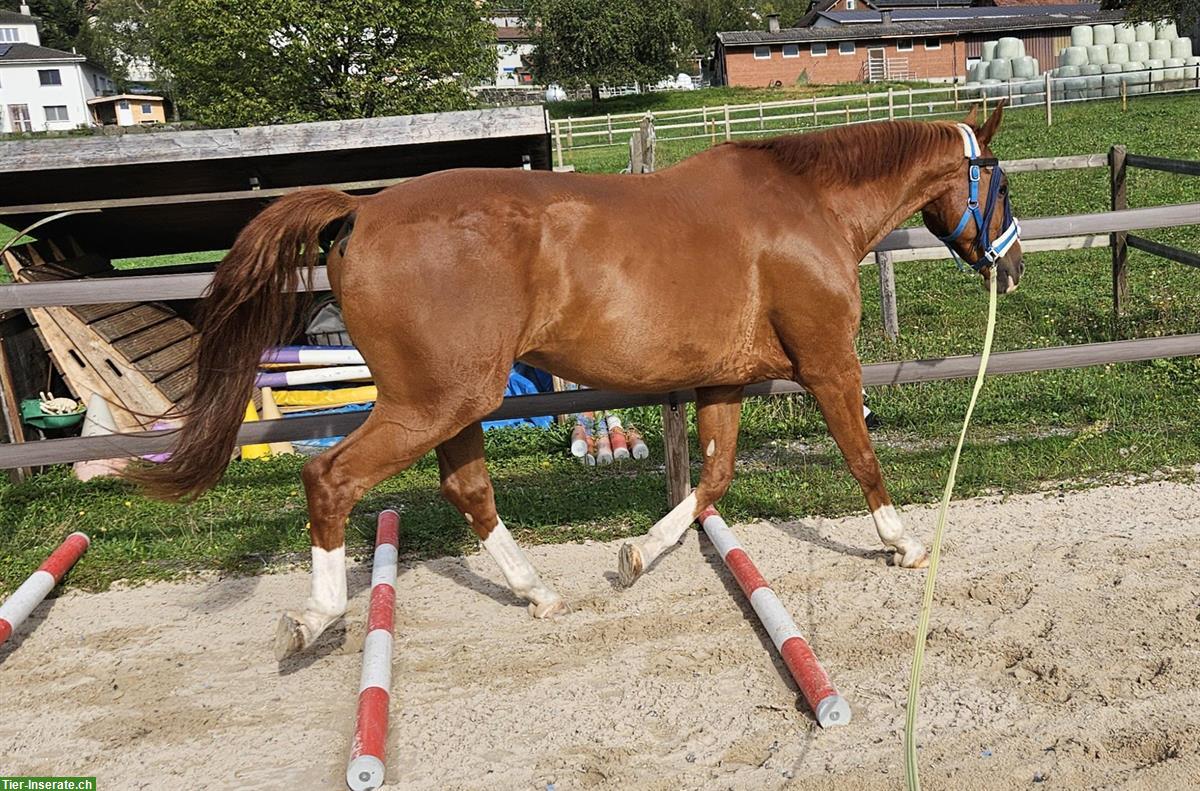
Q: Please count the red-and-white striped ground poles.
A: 3